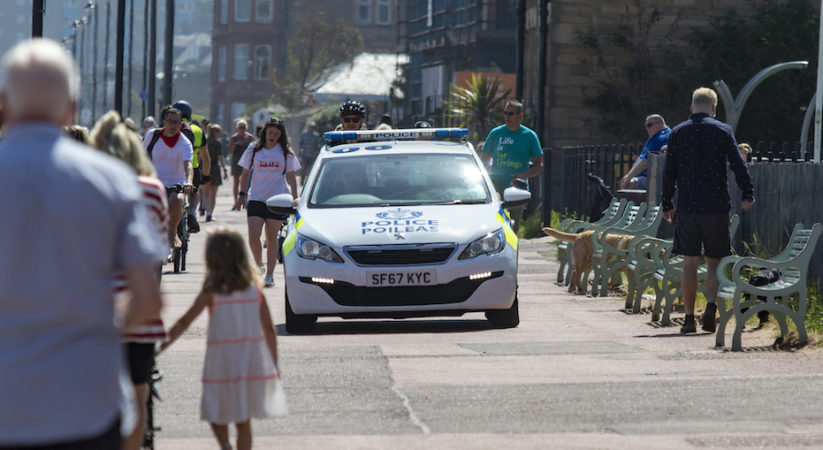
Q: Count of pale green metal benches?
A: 6